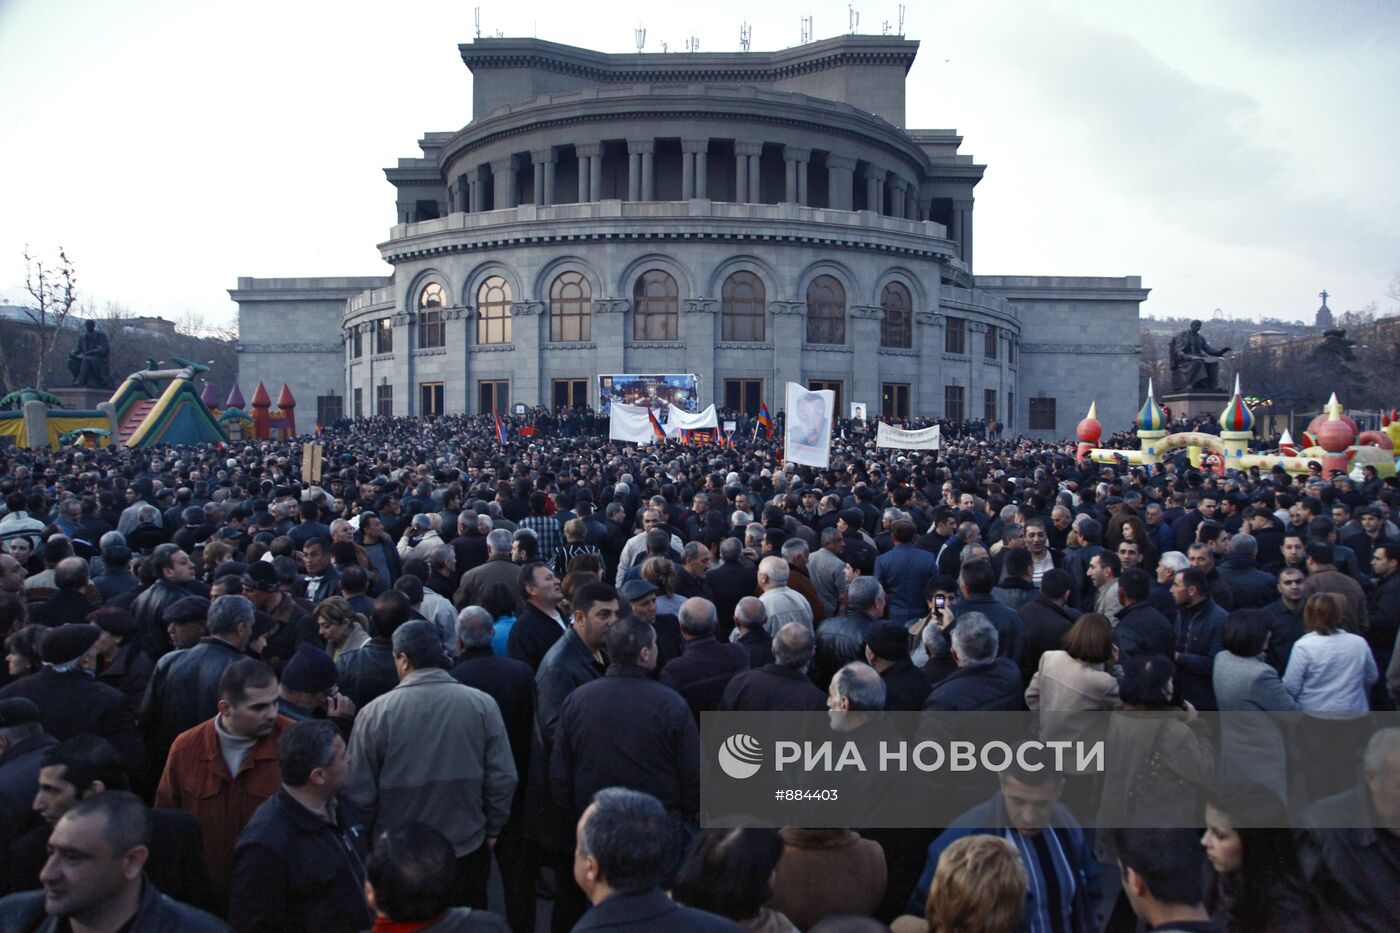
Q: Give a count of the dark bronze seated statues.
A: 2